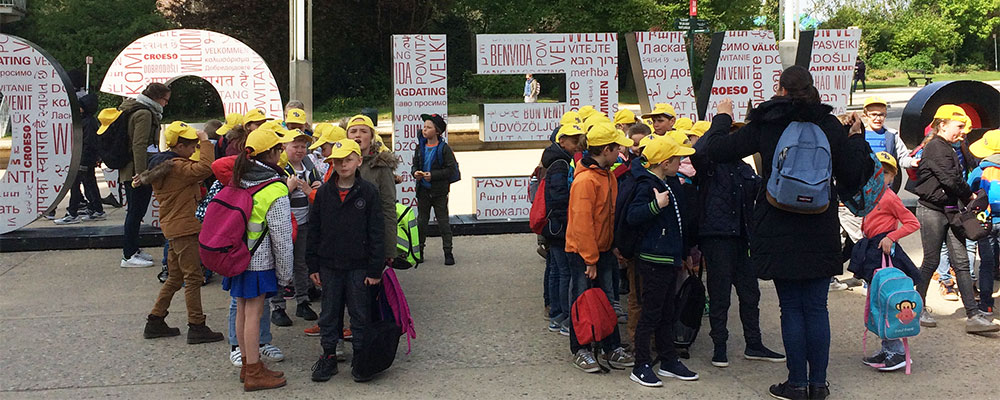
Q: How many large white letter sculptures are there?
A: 5